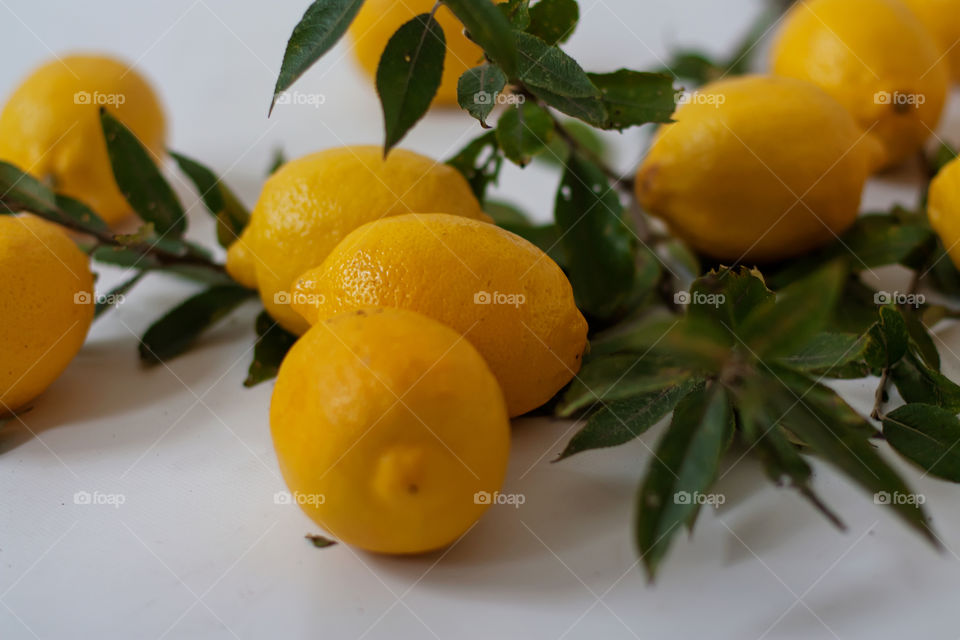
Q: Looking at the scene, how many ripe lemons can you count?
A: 10